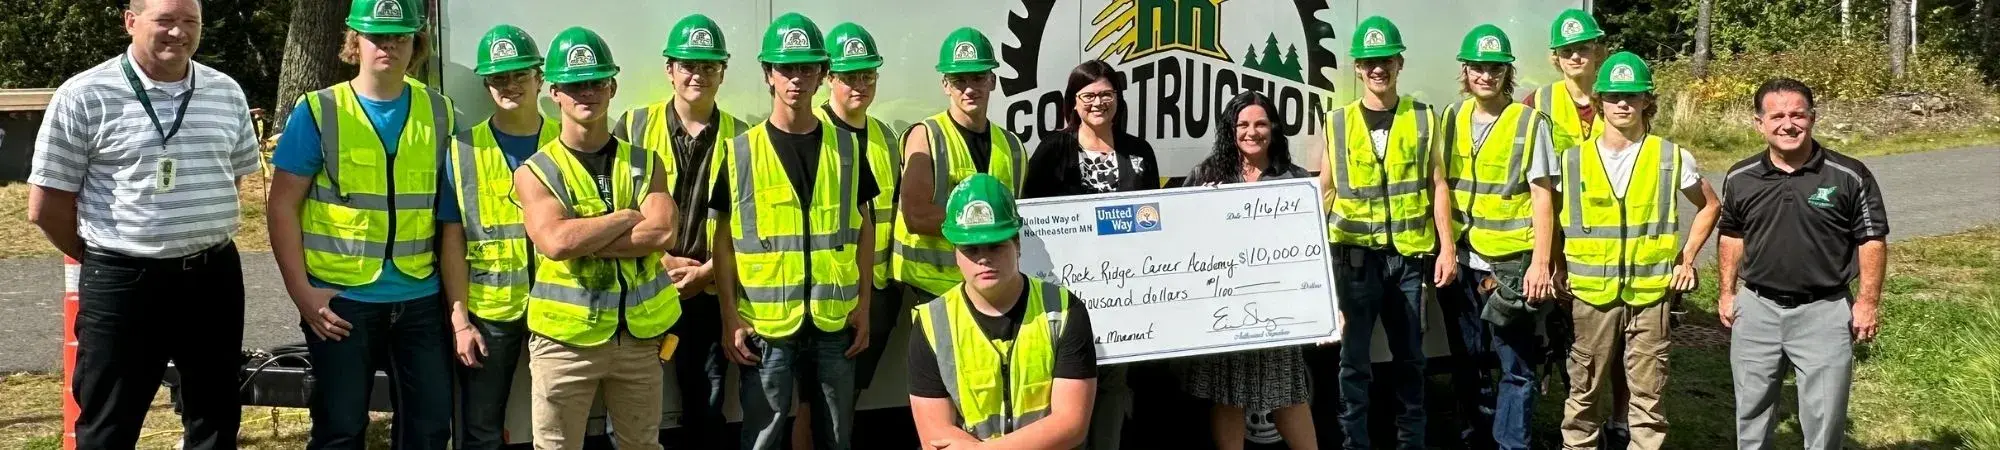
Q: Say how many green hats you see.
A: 12